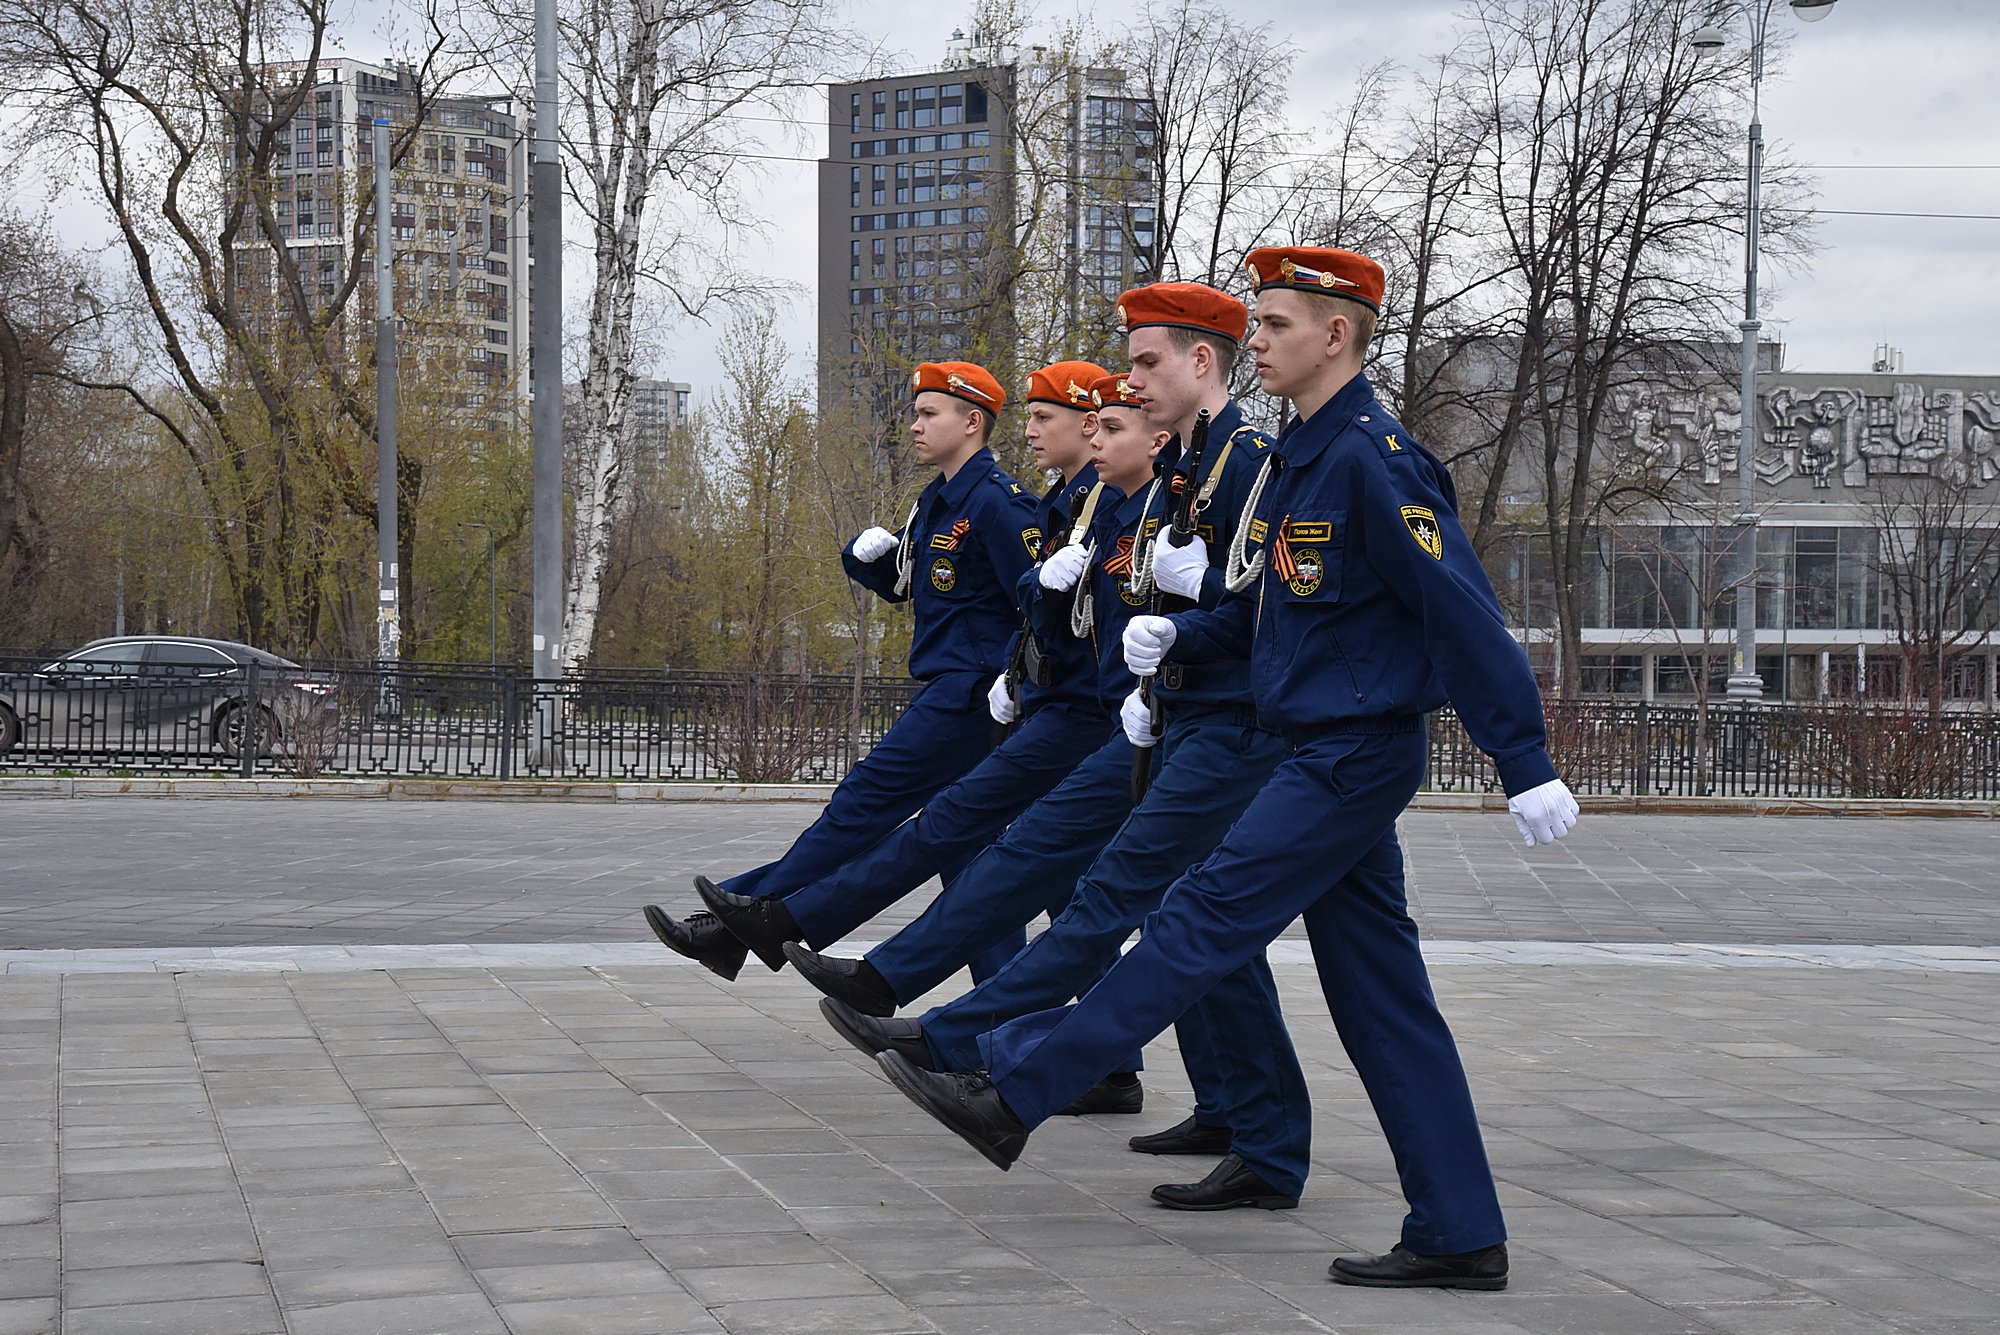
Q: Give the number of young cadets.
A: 5